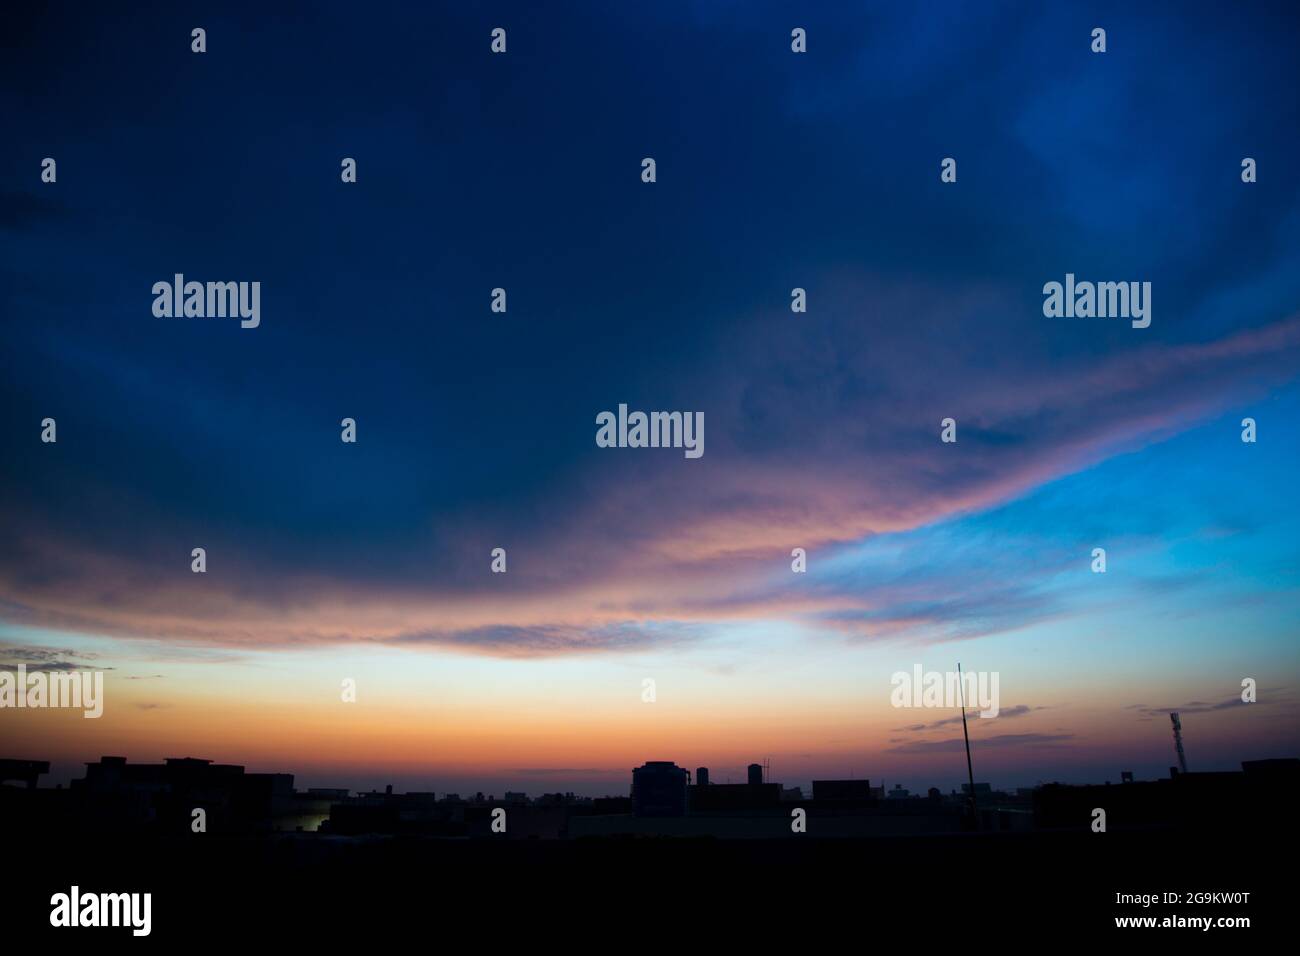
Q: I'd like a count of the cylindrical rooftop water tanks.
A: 3